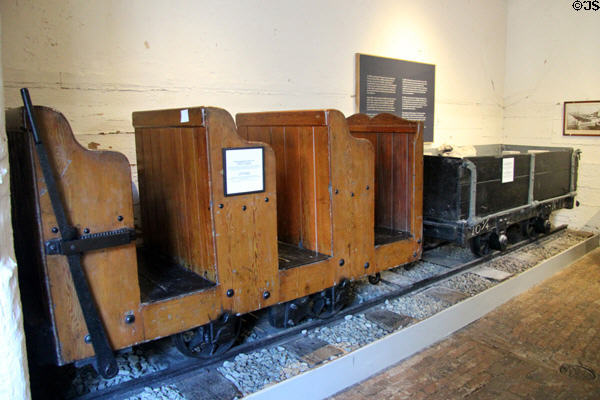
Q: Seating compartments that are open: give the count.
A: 3